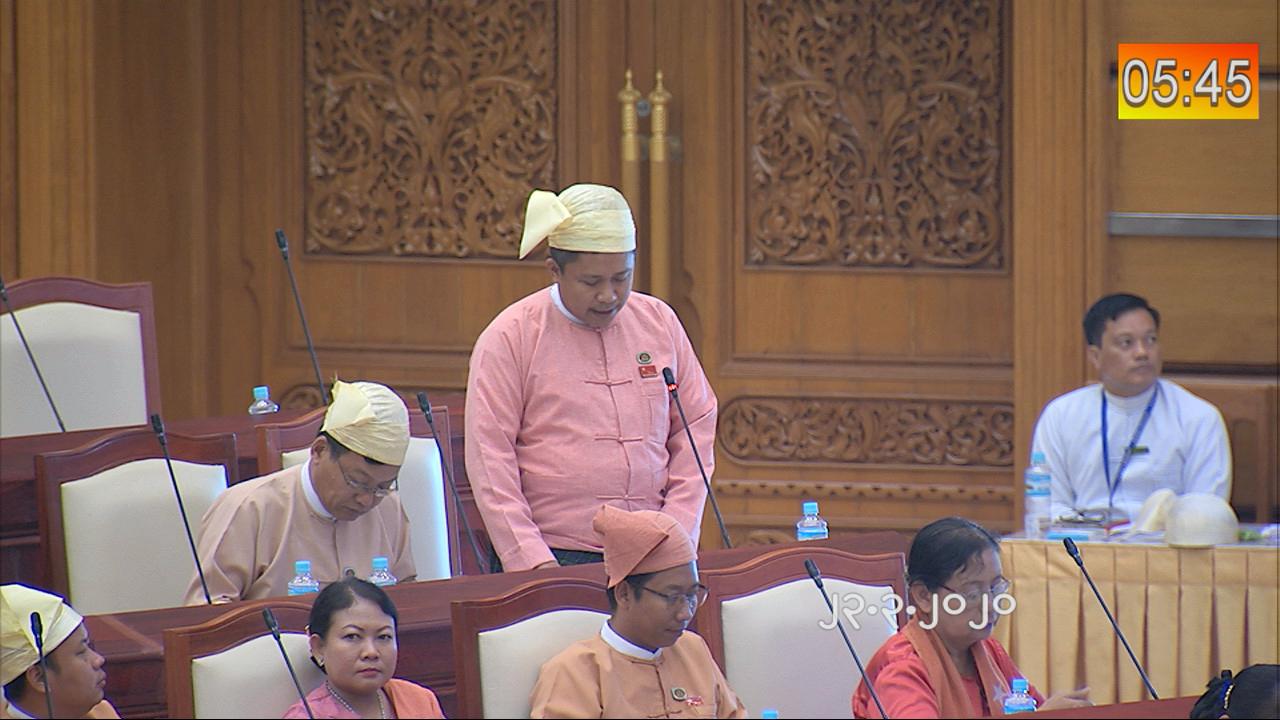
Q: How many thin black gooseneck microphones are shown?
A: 9